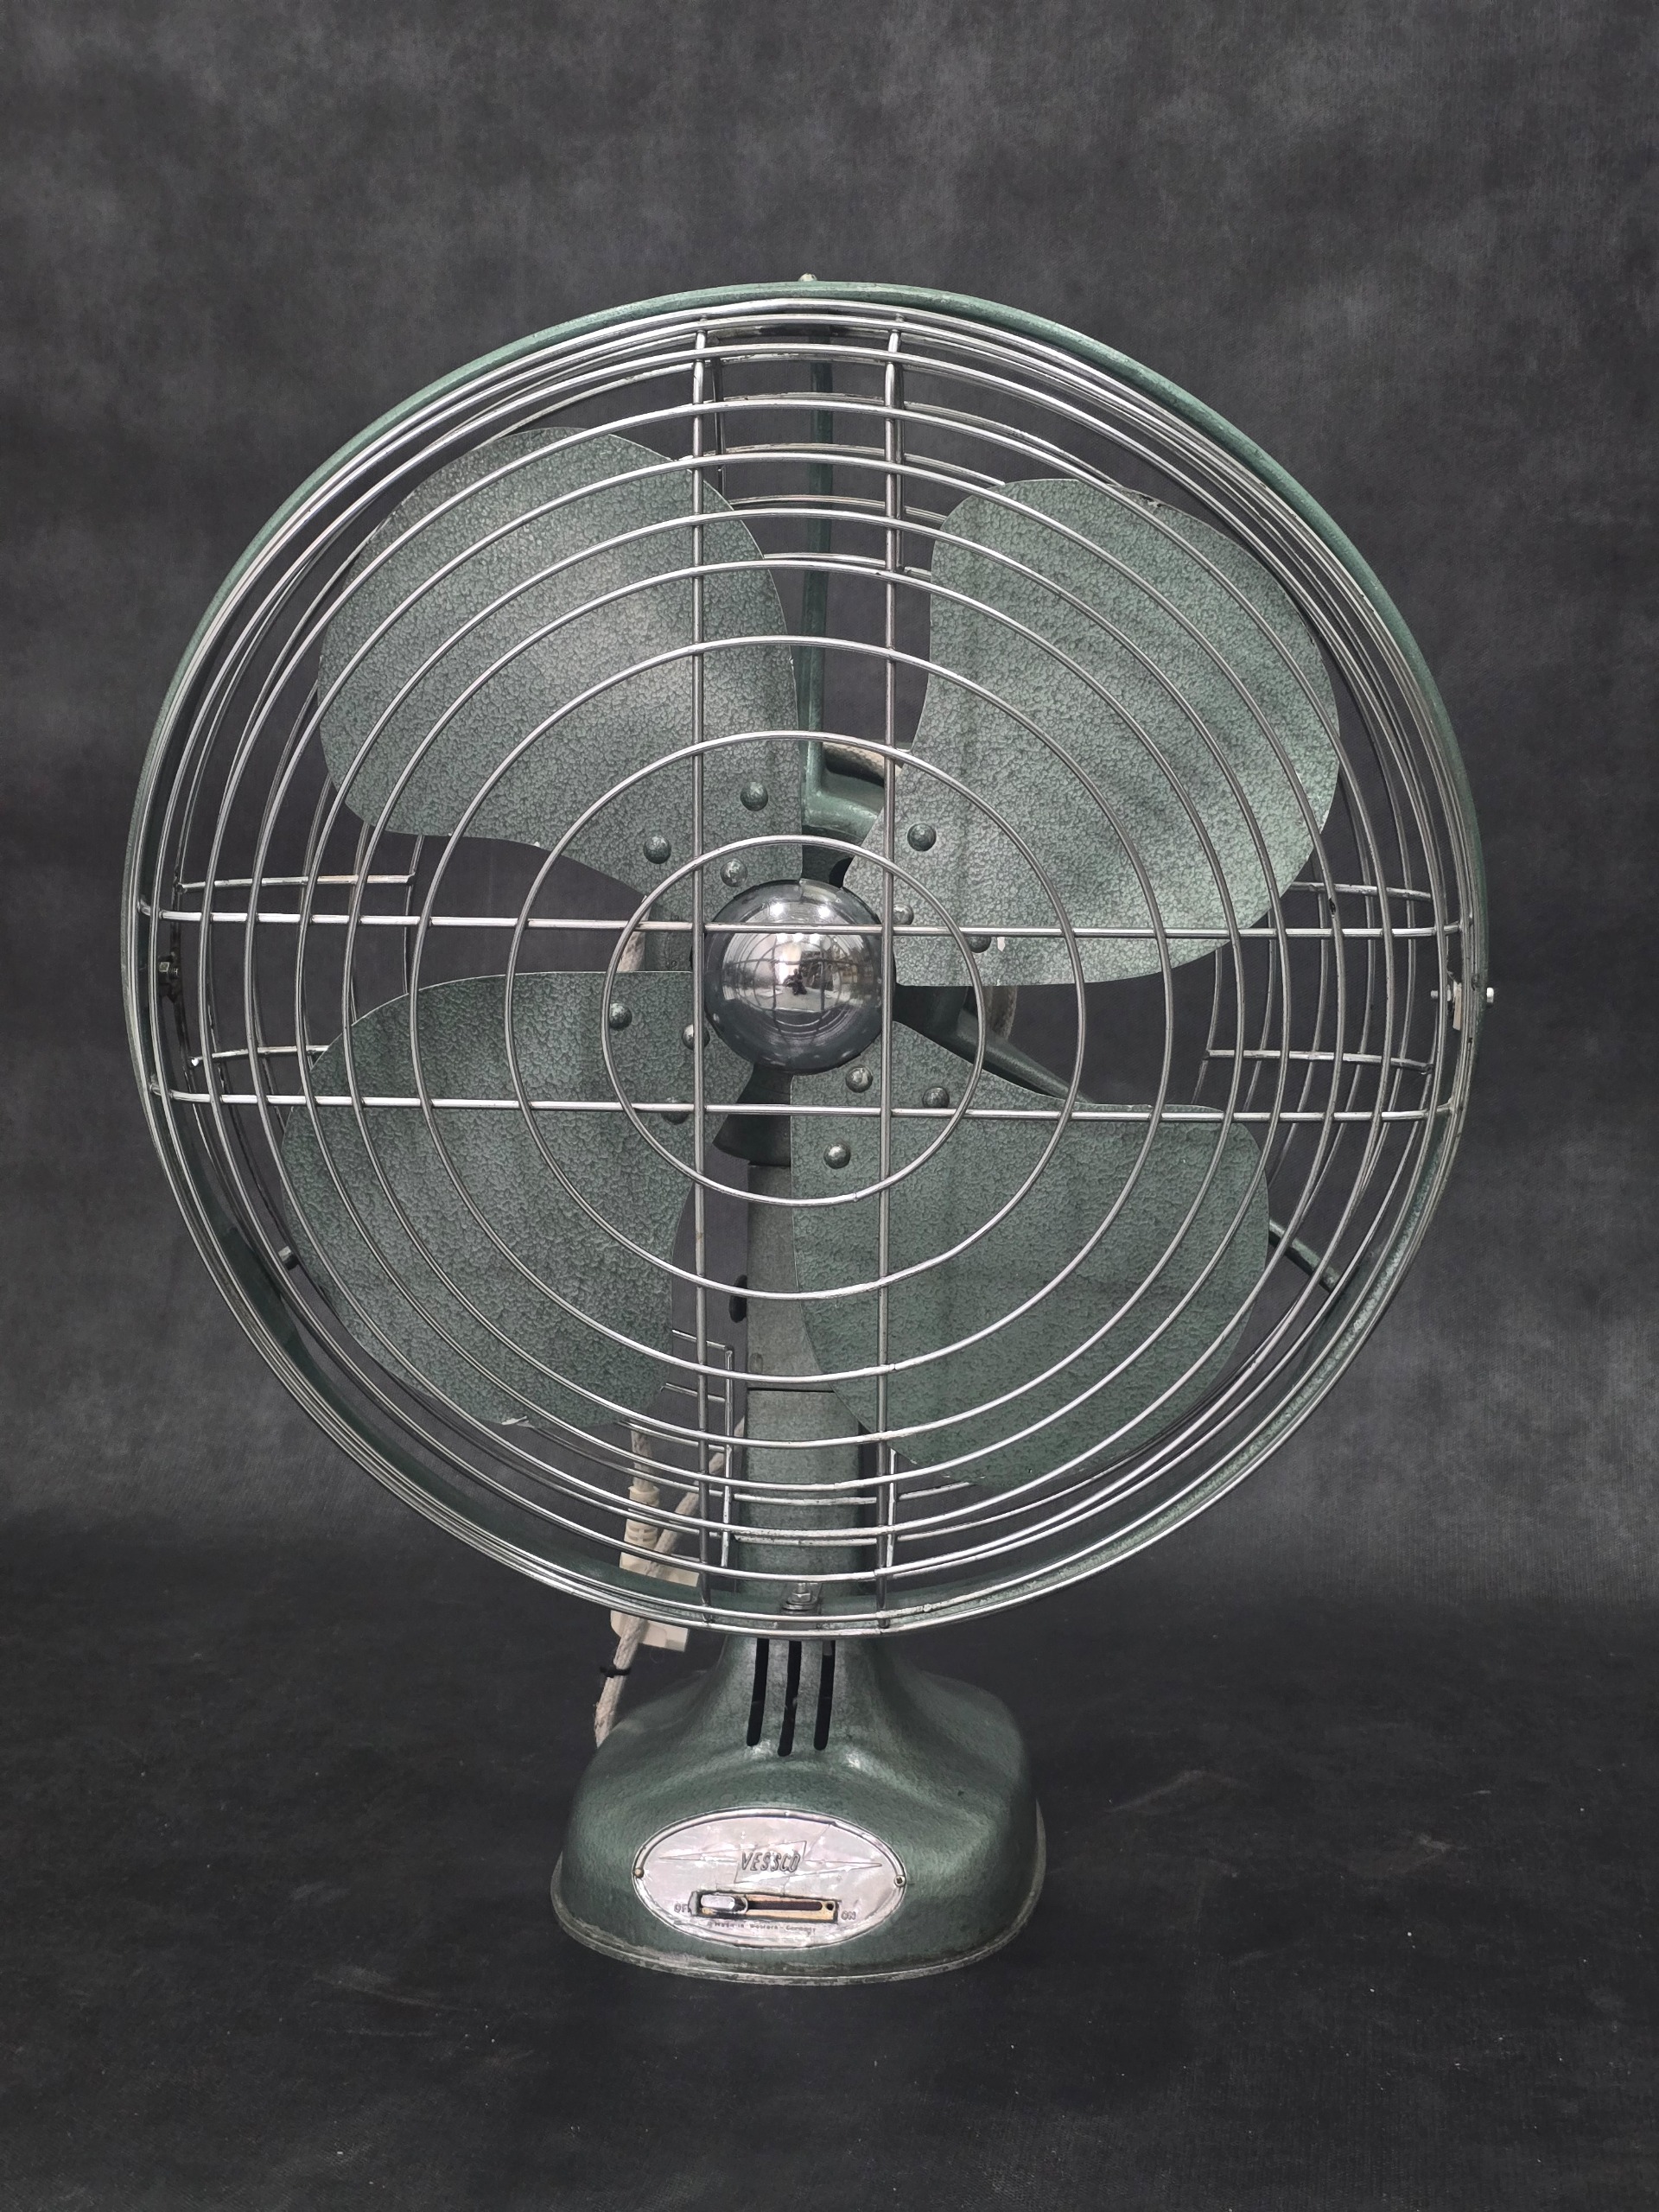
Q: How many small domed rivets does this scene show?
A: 12